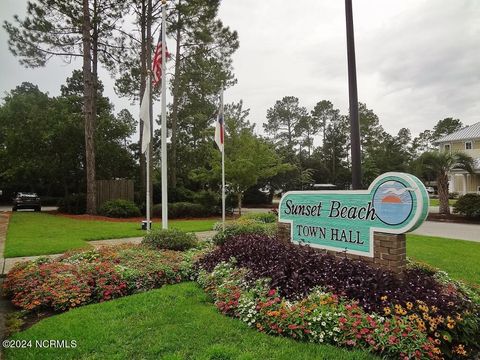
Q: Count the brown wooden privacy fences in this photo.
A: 1